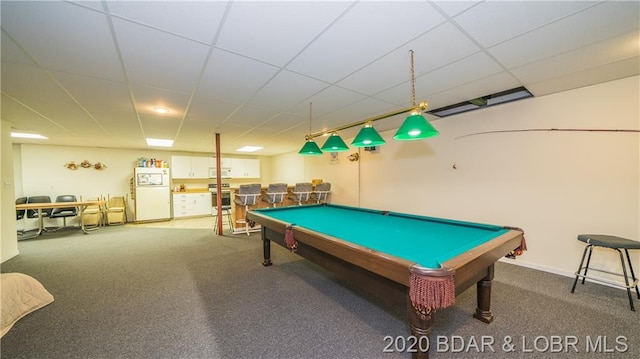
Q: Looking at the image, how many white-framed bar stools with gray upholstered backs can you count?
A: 4